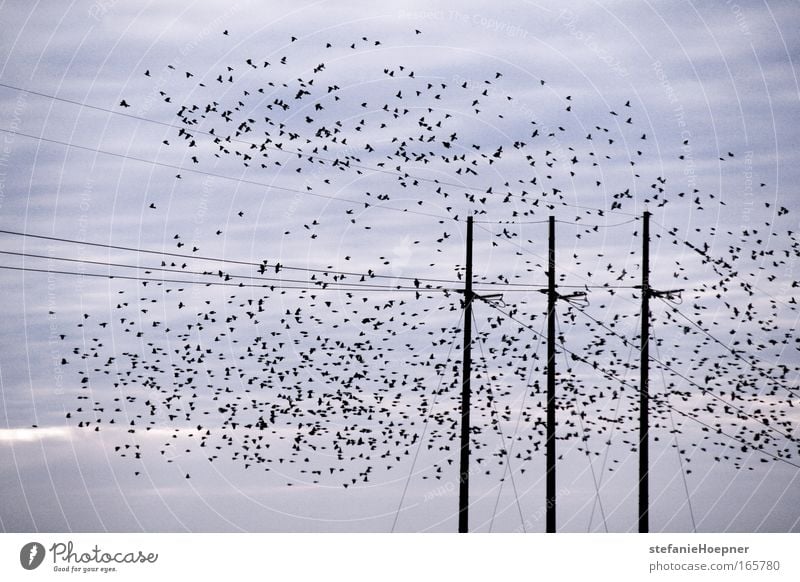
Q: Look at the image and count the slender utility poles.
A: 3